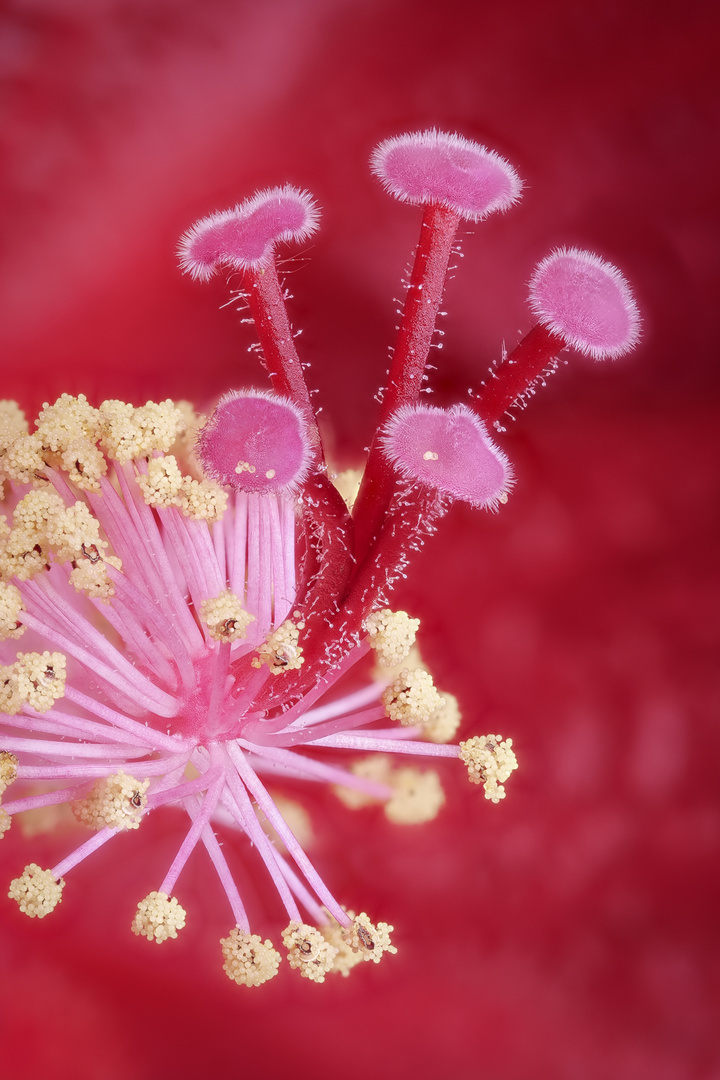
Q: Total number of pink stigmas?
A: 5